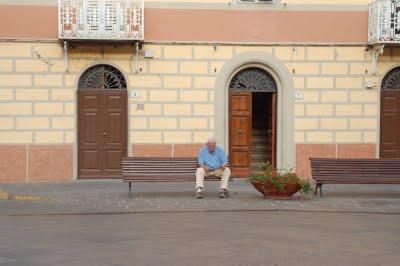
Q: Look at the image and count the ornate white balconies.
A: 2